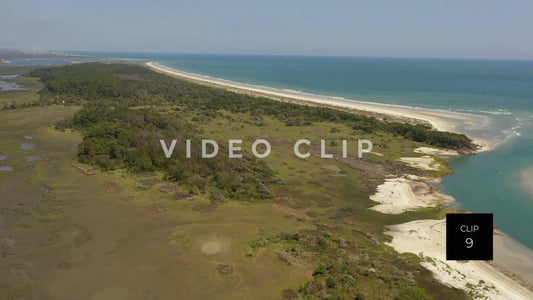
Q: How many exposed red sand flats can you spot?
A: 0